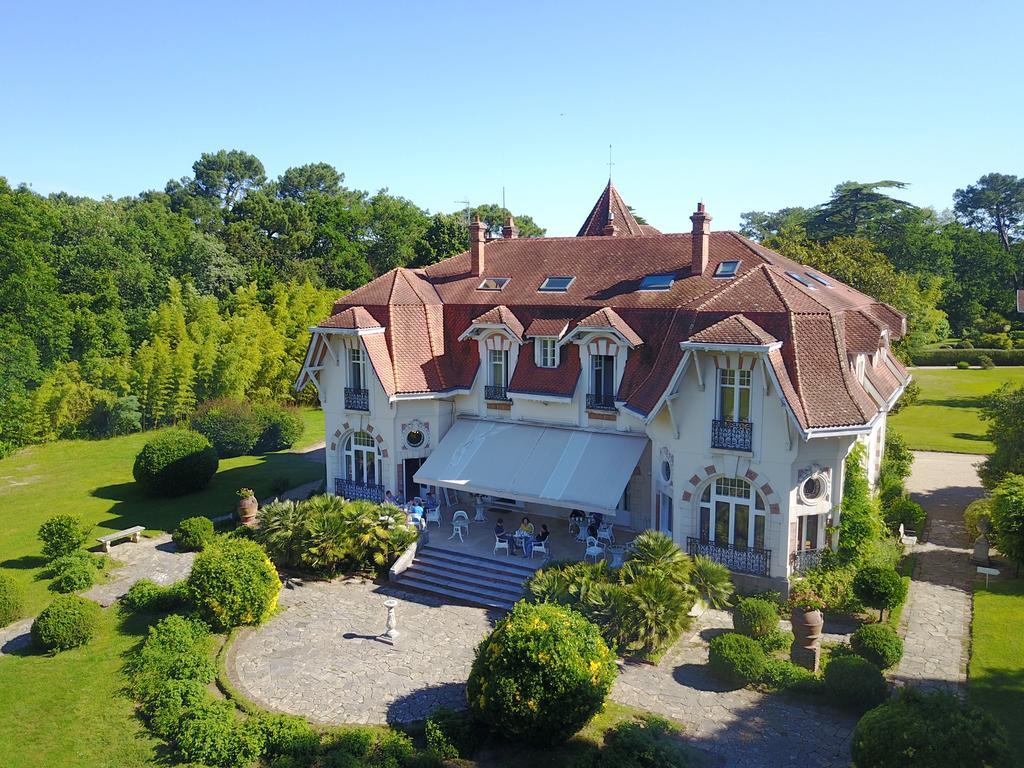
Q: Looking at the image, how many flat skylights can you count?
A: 6